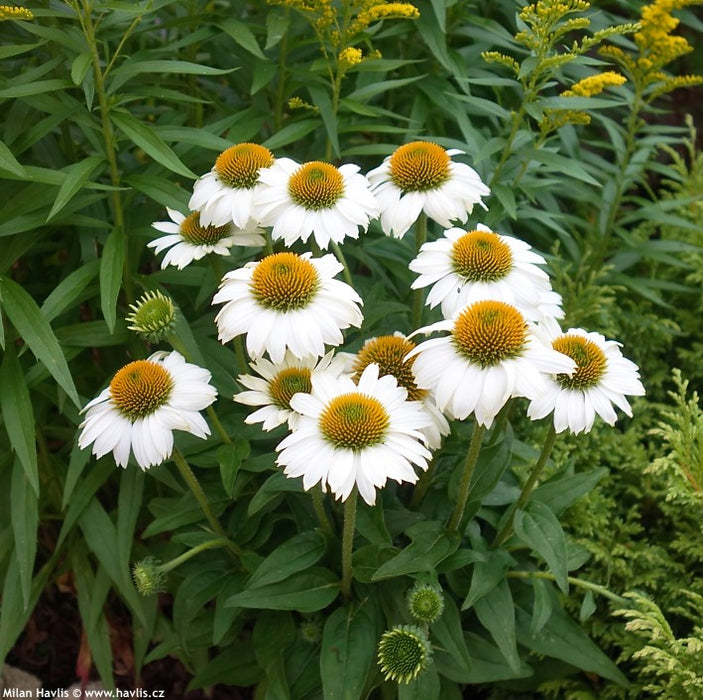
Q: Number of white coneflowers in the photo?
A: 12